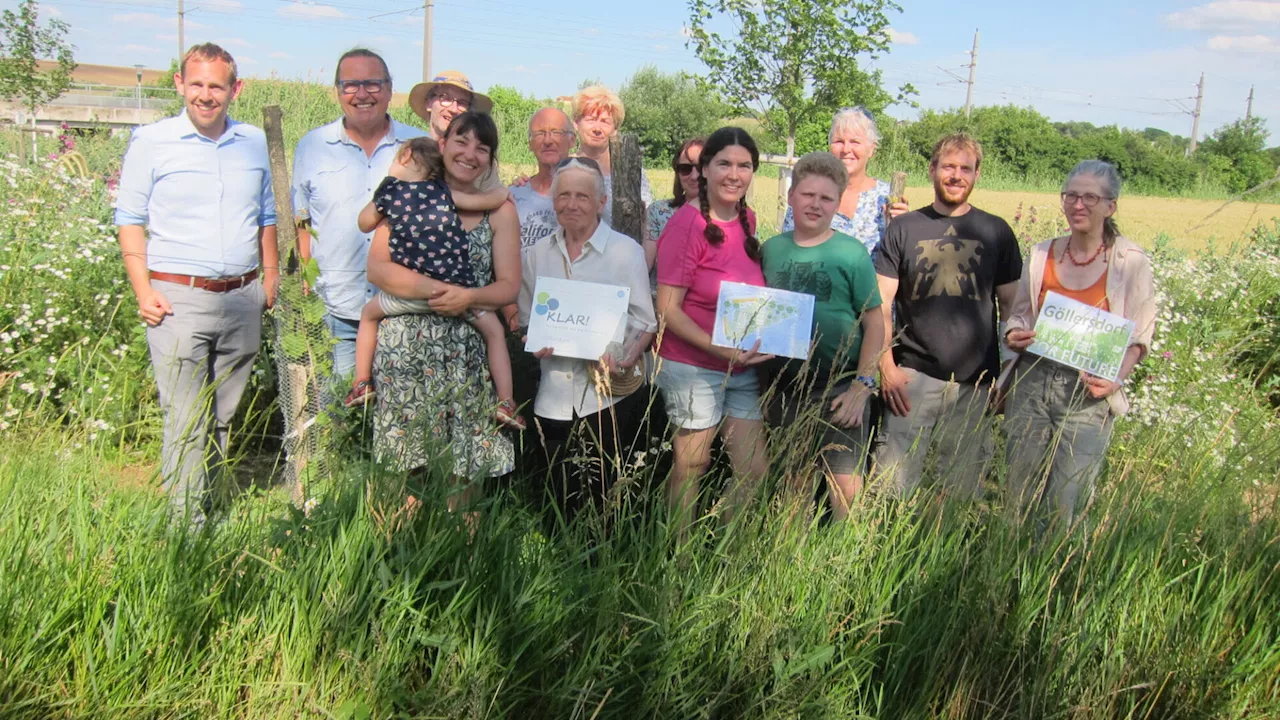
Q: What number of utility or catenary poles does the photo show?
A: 5